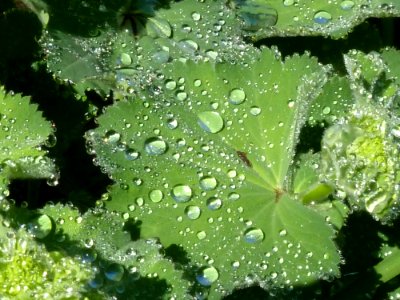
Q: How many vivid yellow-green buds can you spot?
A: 2